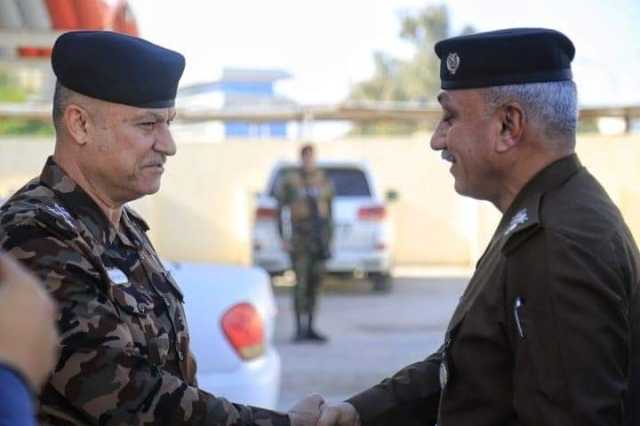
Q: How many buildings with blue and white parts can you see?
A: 1